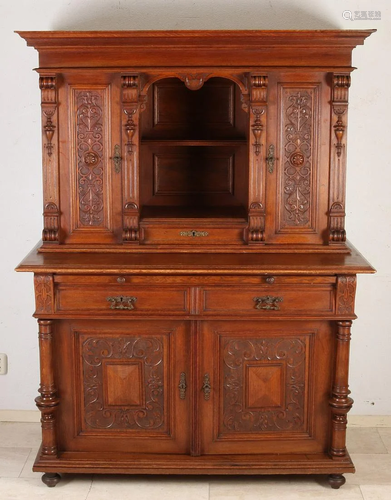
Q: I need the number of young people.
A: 0